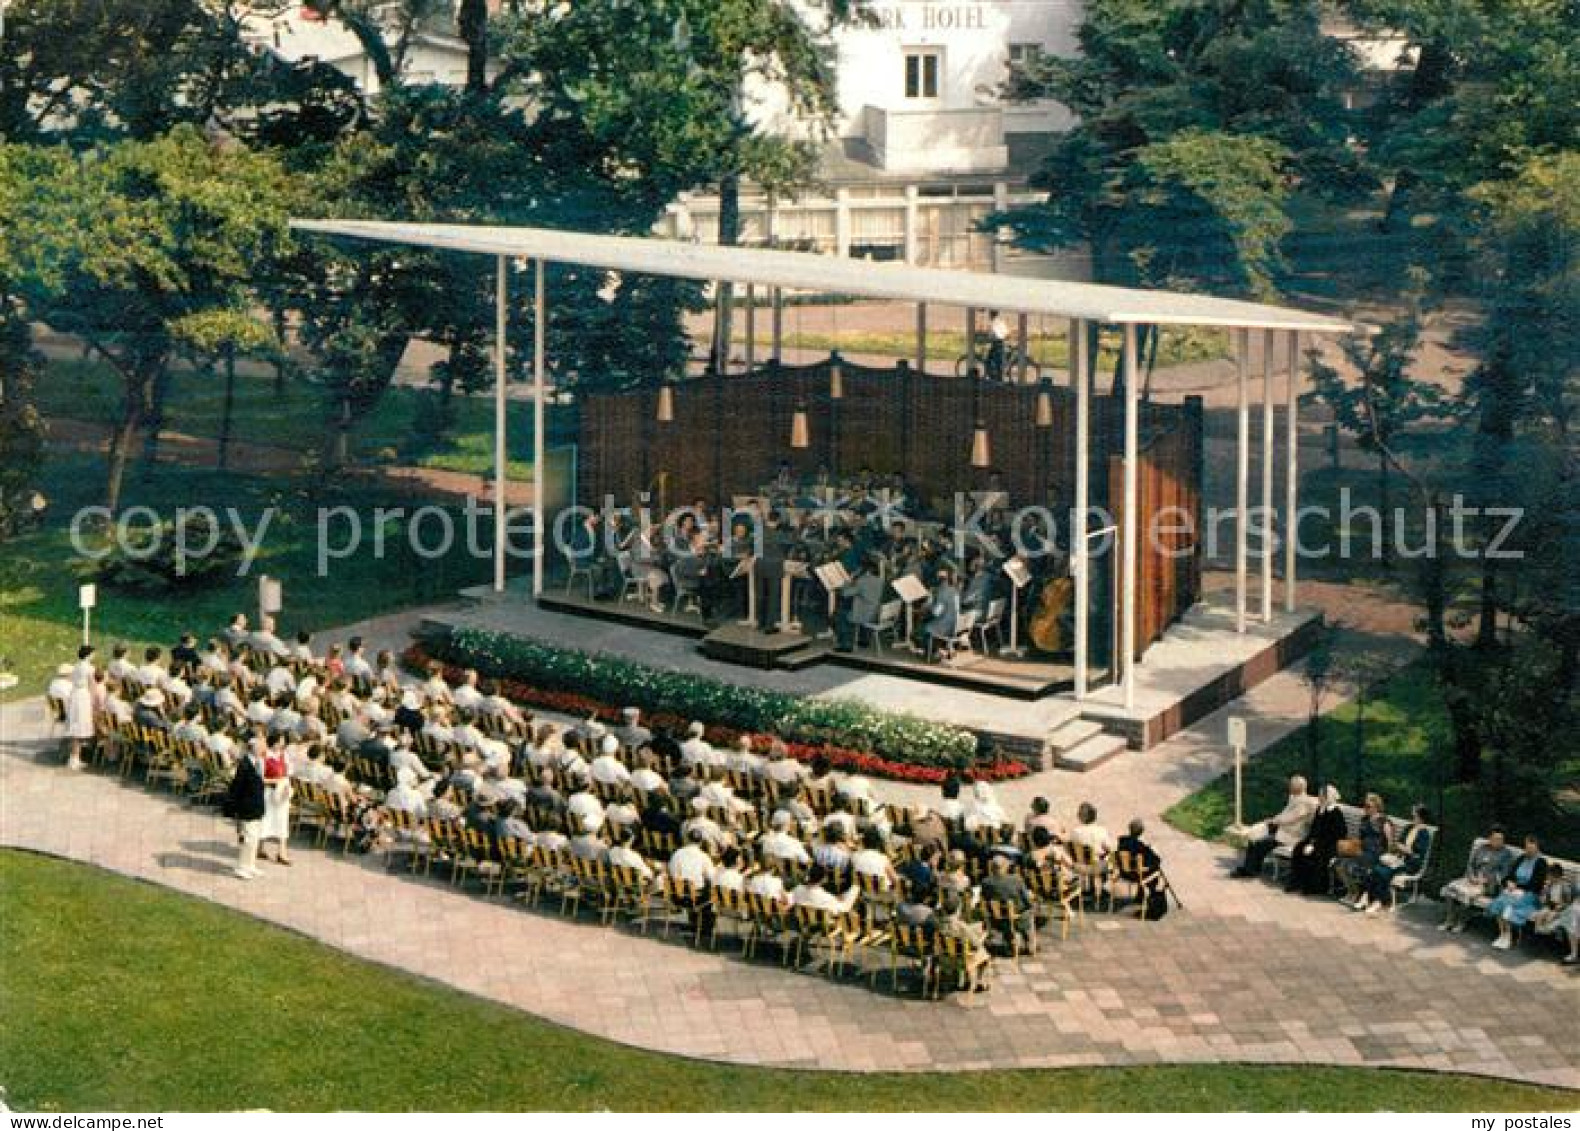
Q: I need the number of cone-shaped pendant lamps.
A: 5